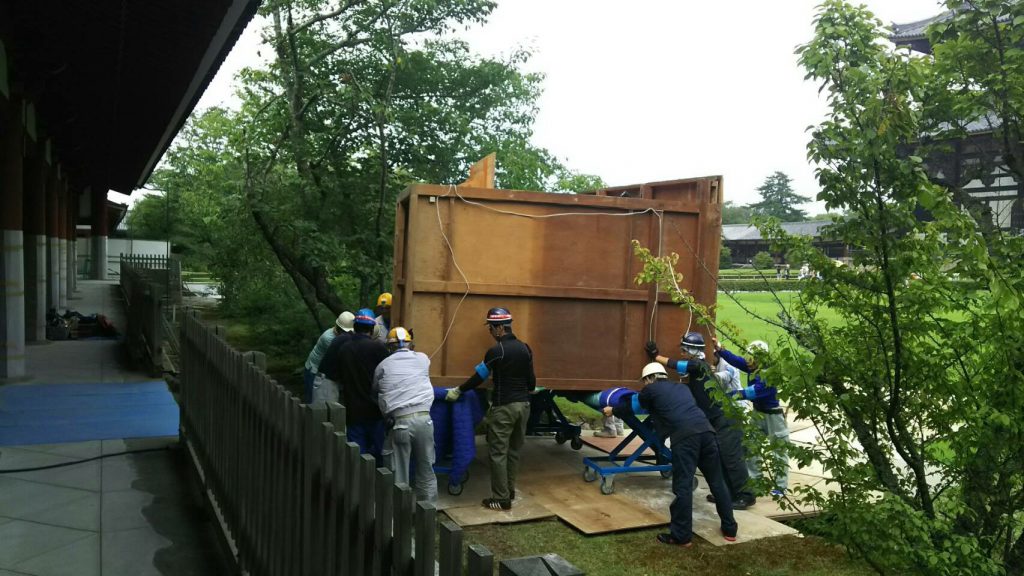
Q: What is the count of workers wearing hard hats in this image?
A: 8